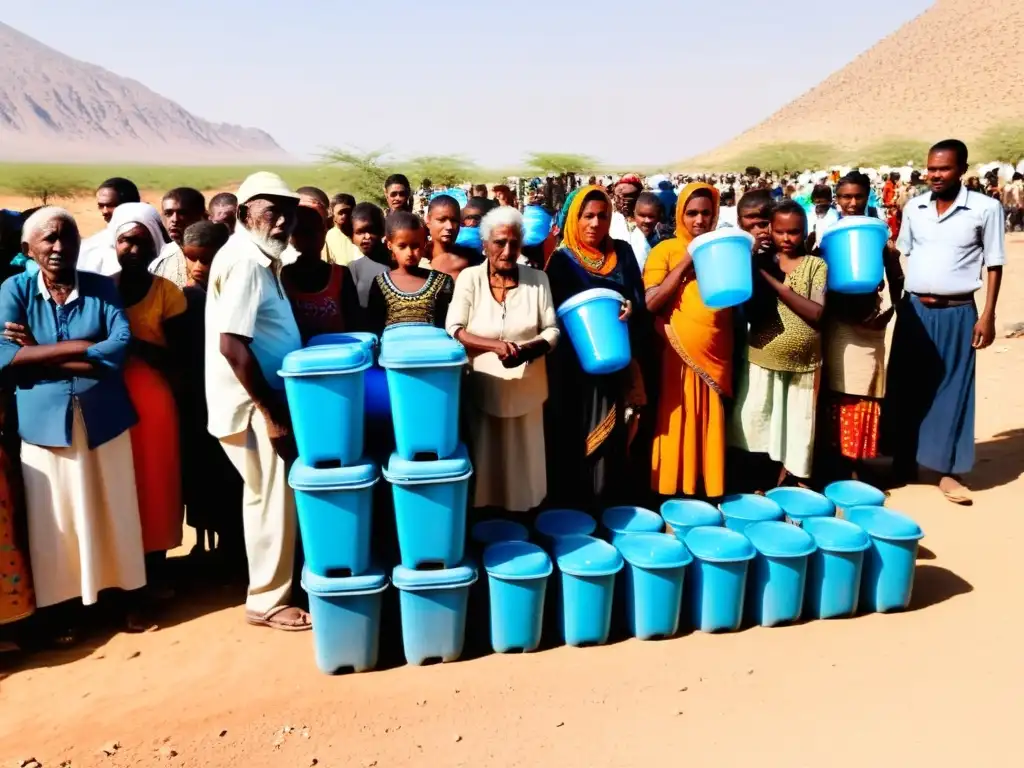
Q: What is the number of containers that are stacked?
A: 6